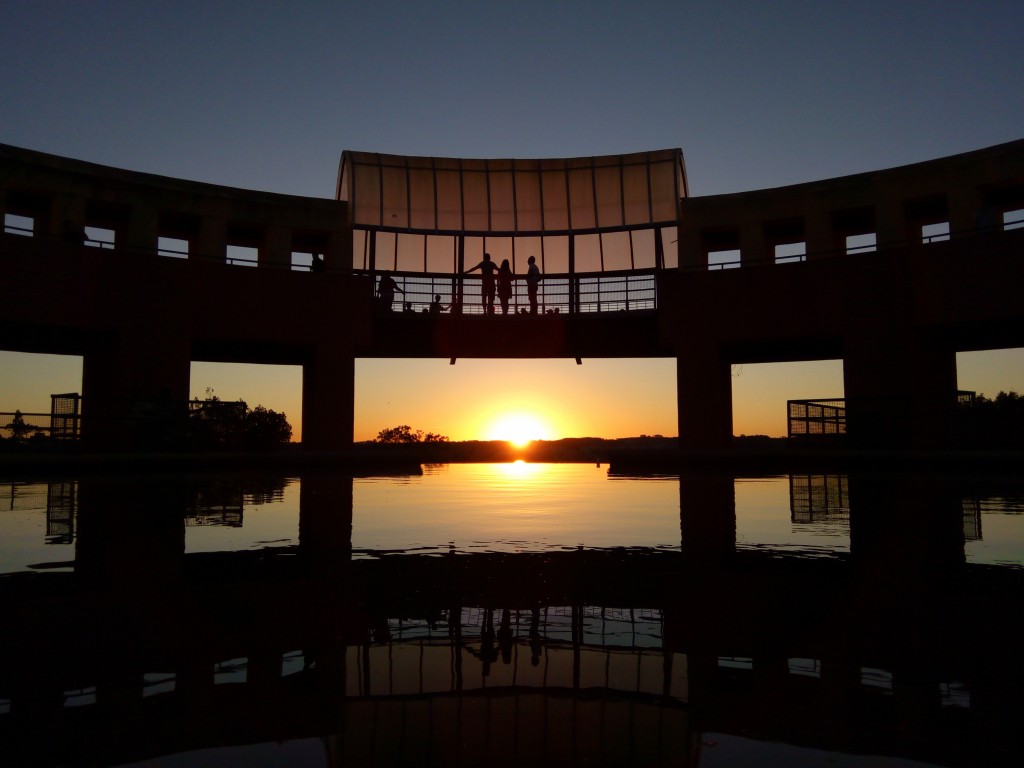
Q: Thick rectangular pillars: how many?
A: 4